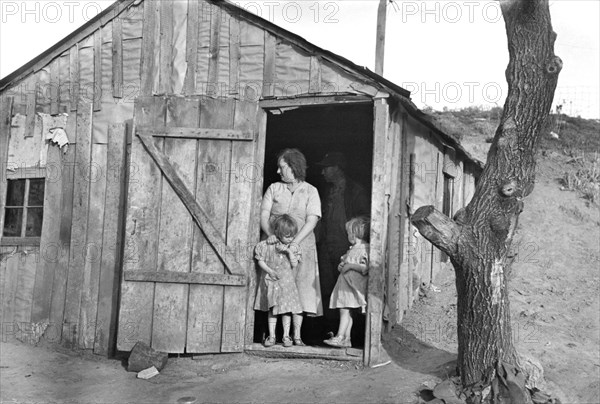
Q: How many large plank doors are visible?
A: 1